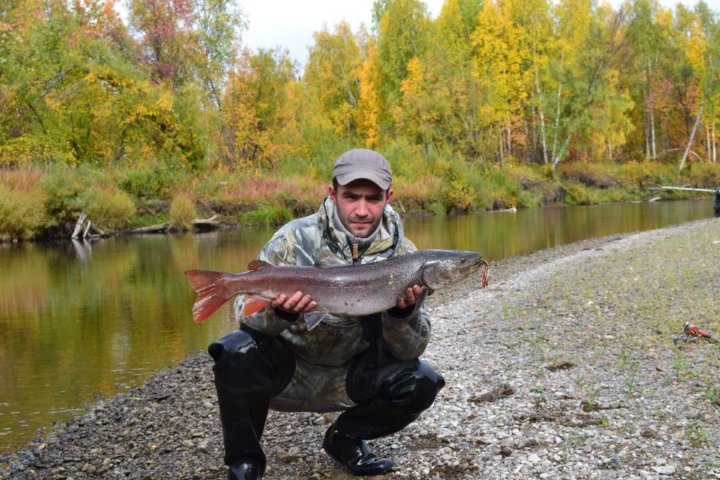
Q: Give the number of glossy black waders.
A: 2